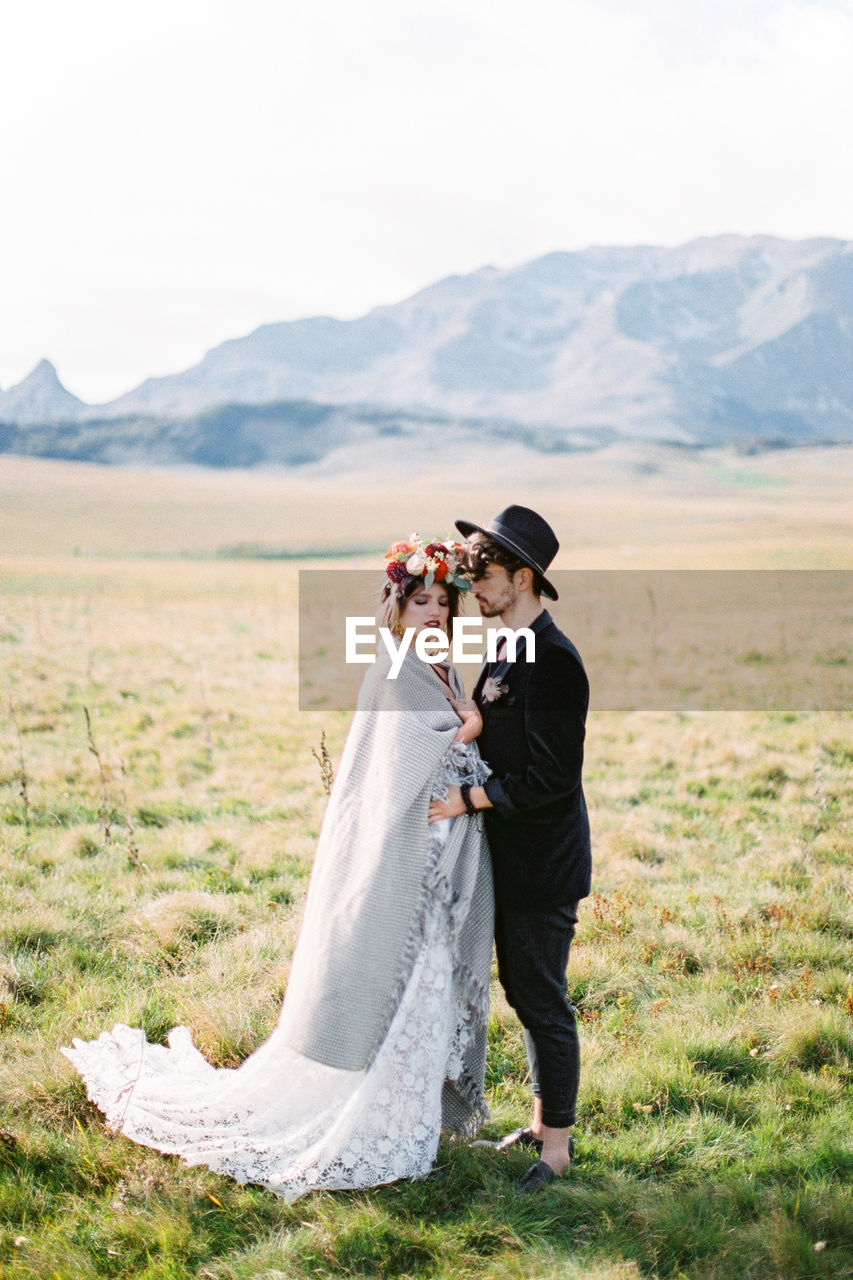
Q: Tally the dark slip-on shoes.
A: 2